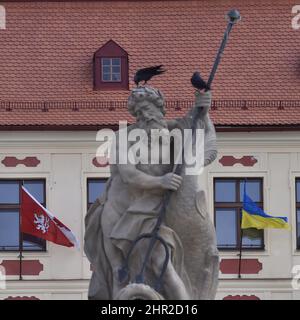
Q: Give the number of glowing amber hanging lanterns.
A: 0